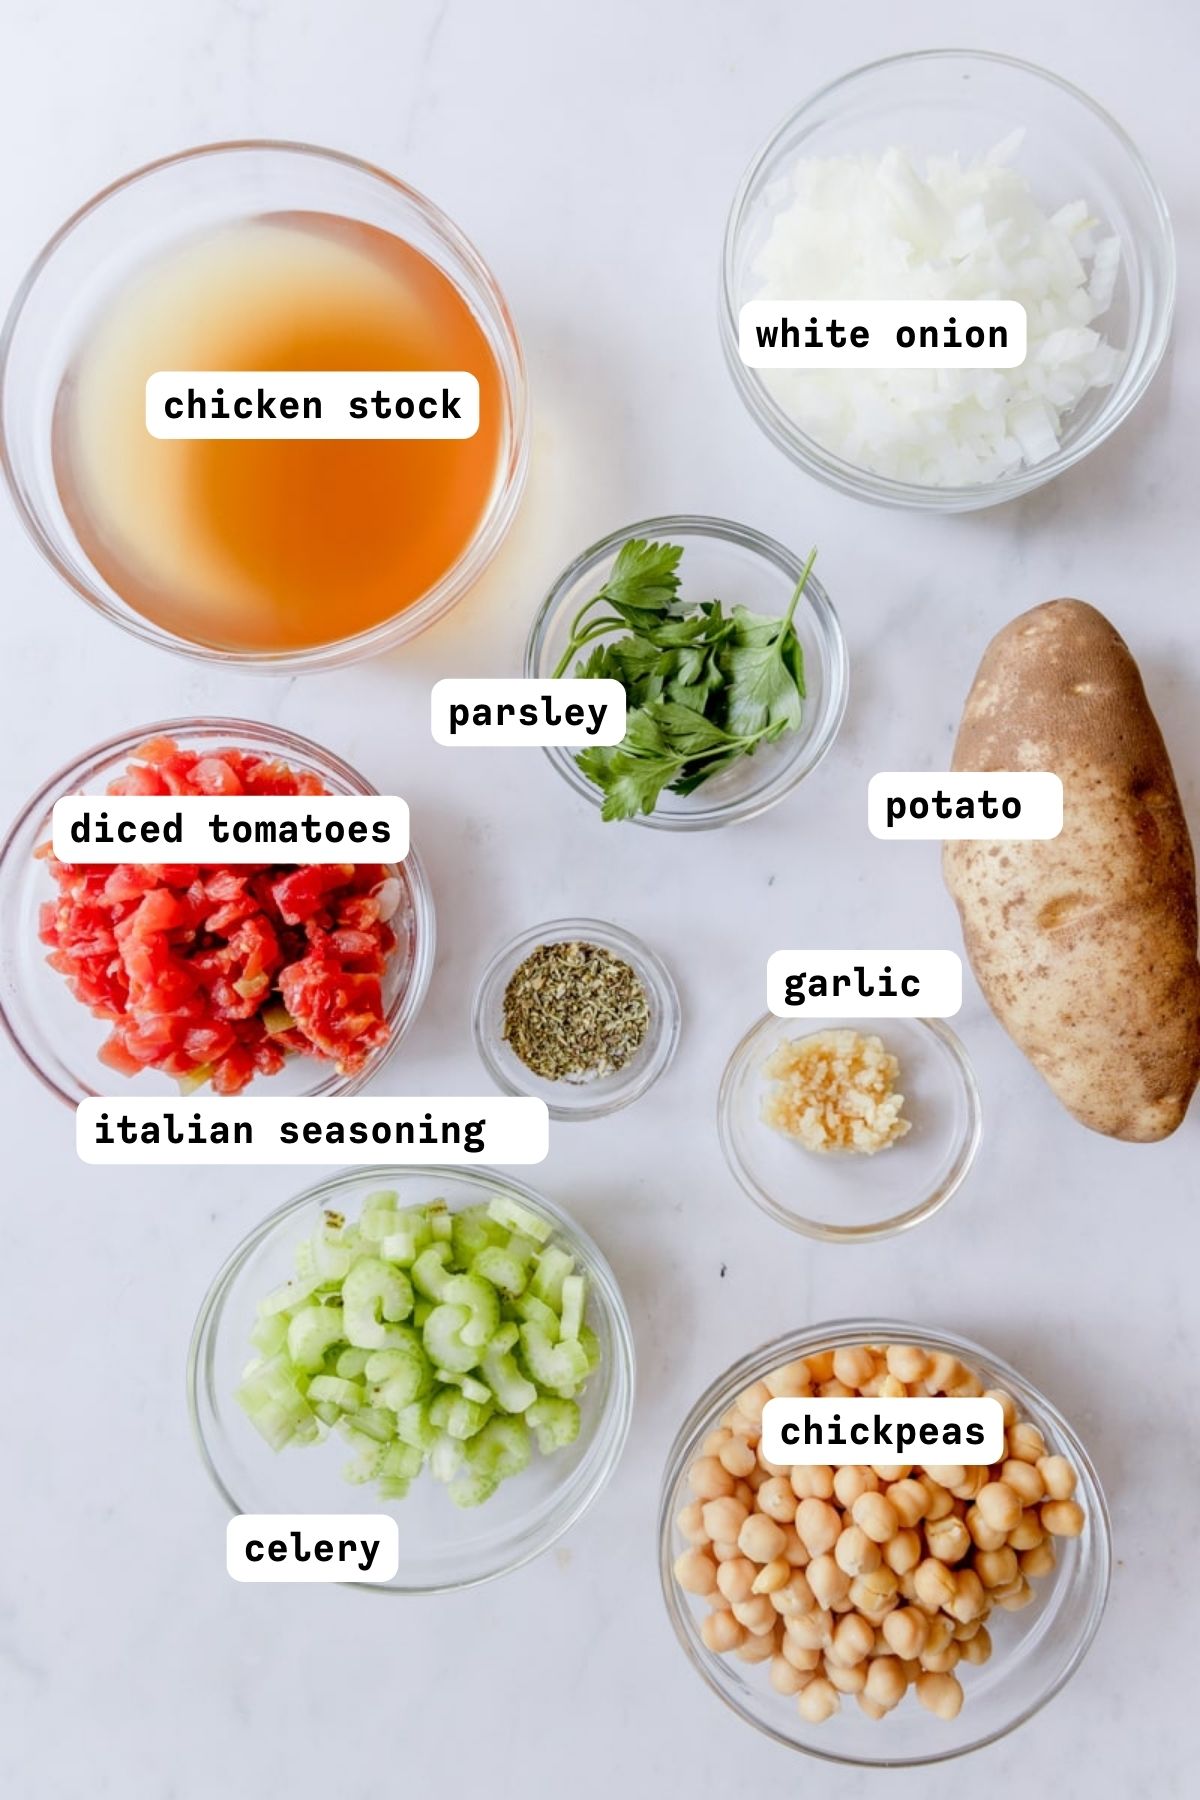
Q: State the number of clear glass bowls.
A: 8